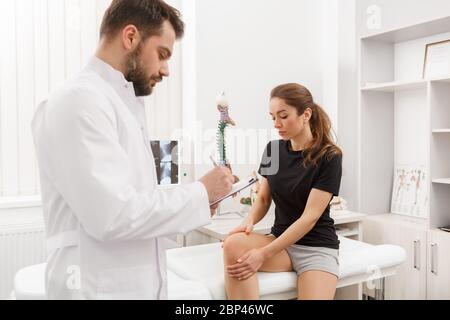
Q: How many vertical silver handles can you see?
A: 2